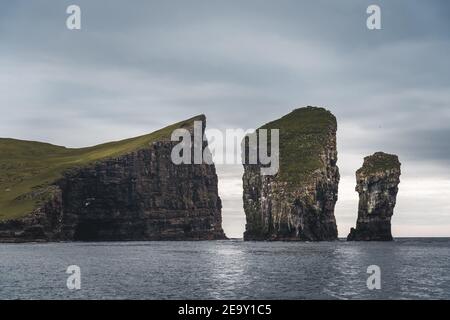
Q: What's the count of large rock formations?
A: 3